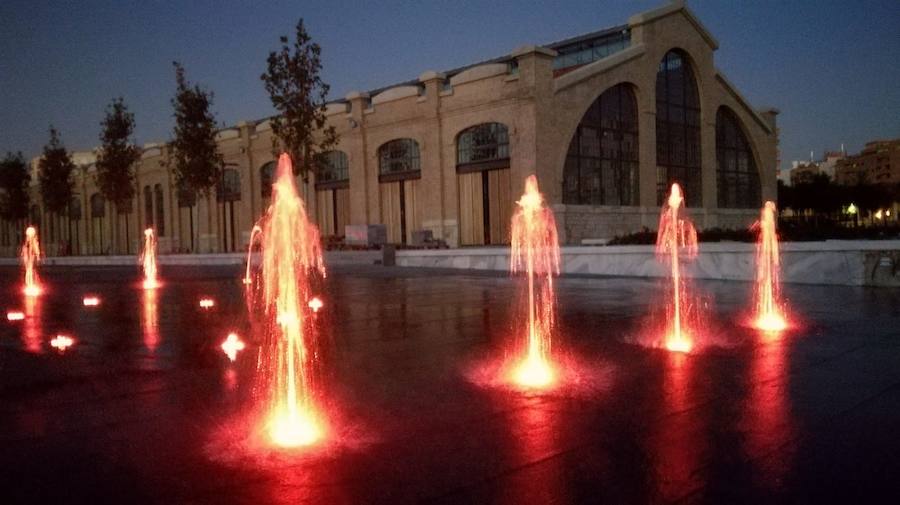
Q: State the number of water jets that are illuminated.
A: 6